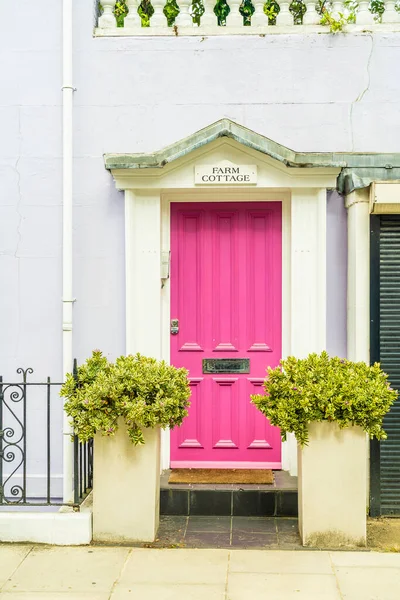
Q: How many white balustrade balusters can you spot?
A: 12